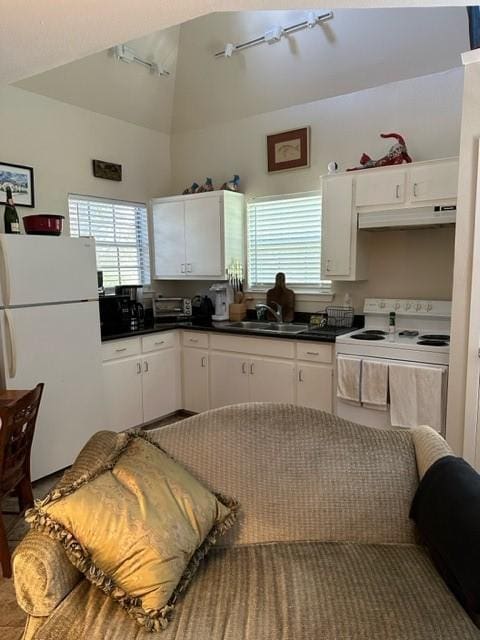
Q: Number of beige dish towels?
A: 3